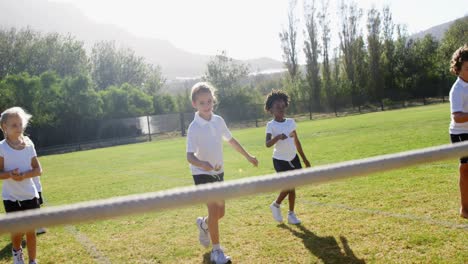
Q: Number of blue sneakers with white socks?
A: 0